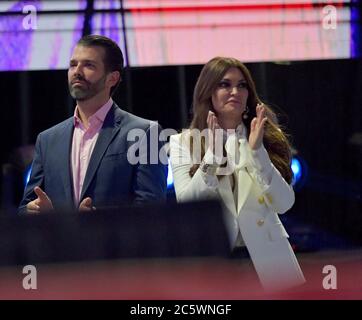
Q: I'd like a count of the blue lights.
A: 3